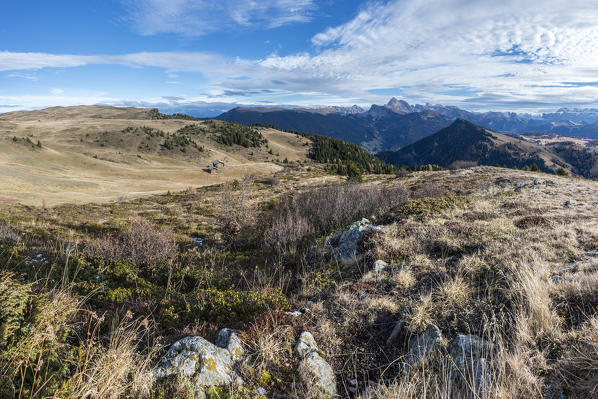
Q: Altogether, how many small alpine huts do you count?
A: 2